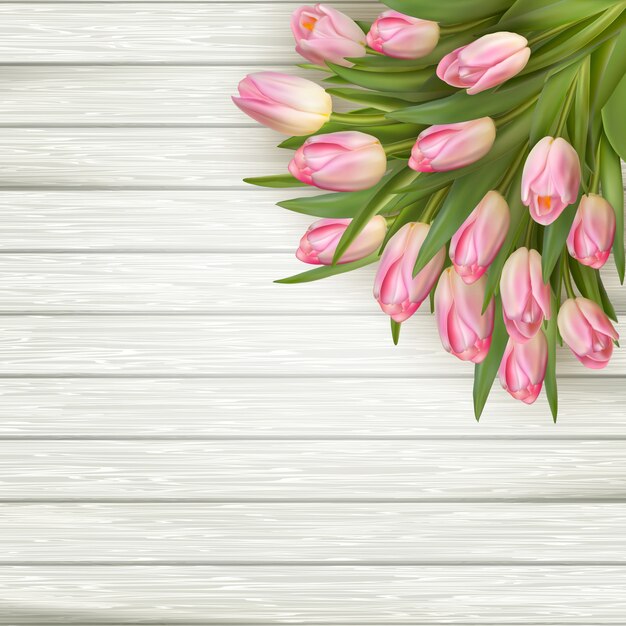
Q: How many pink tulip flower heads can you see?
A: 15